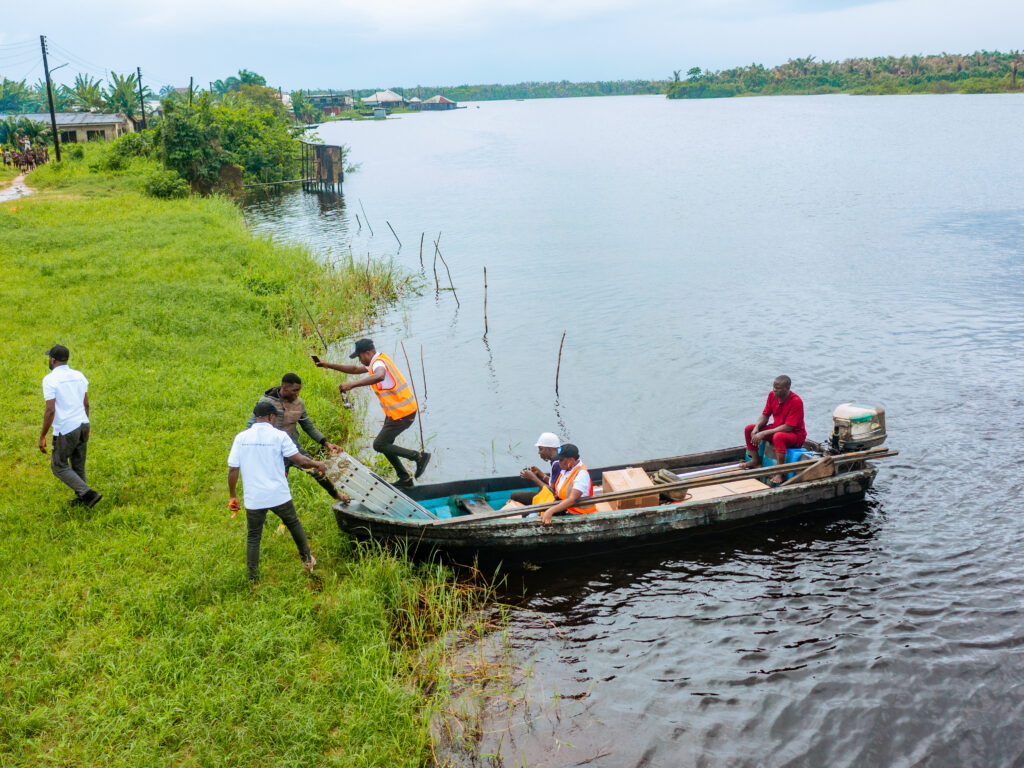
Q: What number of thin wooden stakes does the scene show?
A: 12